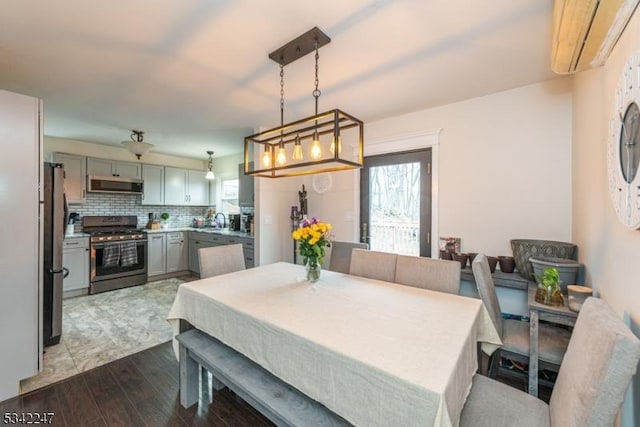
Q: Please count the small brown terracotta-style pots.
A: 5